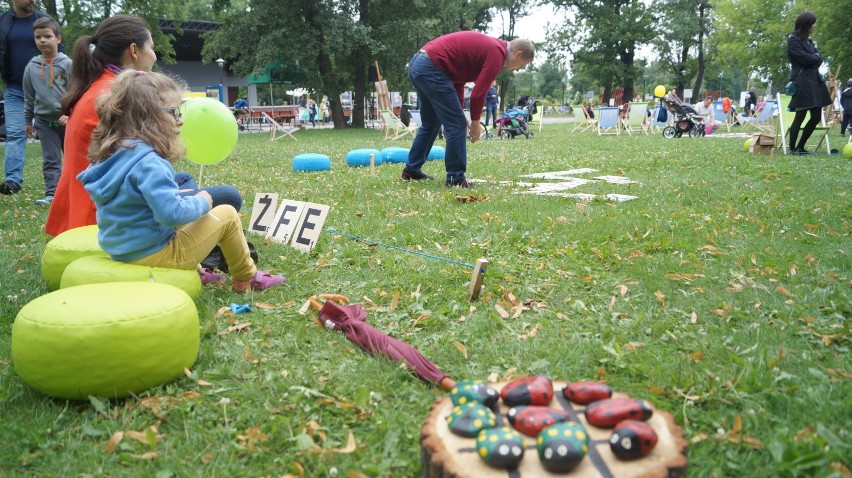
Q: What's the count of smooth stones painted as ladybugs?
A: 9